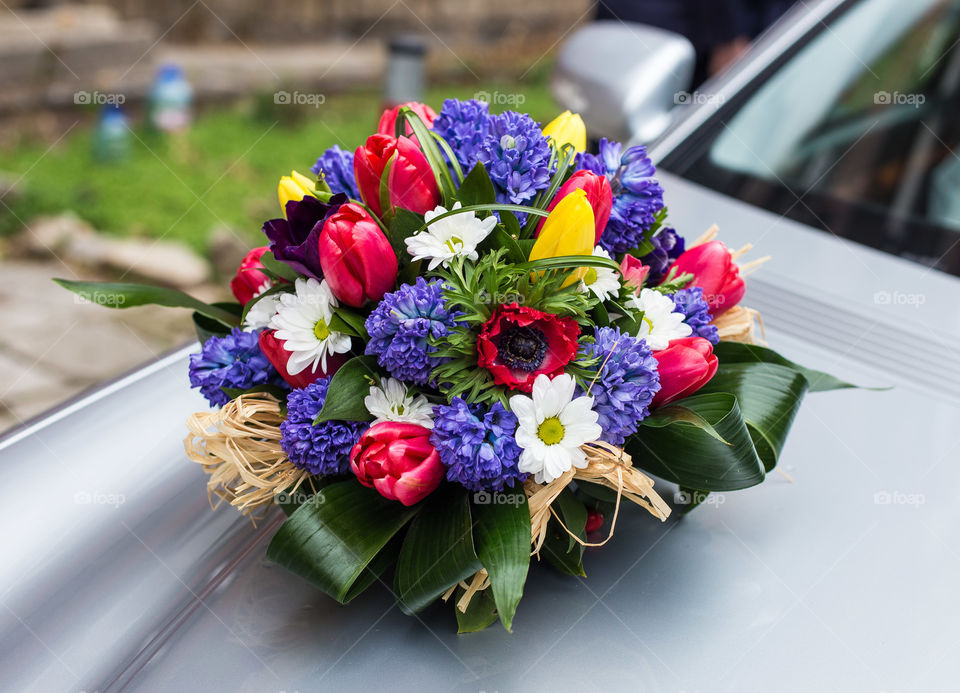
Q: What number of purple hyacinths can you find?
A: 10